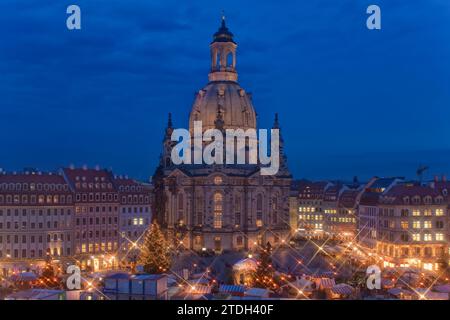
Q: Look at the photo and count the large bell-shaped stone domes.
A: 1